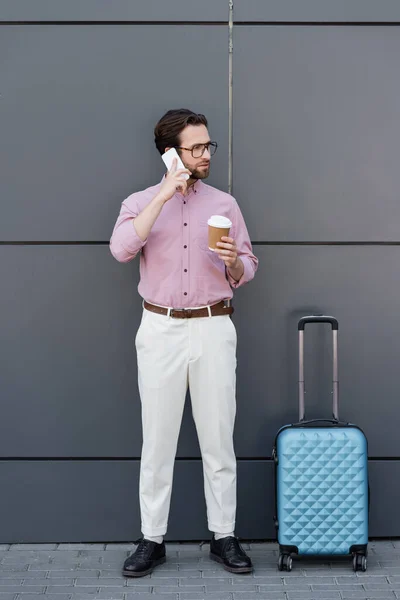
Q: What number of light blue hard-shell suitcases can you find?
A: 1